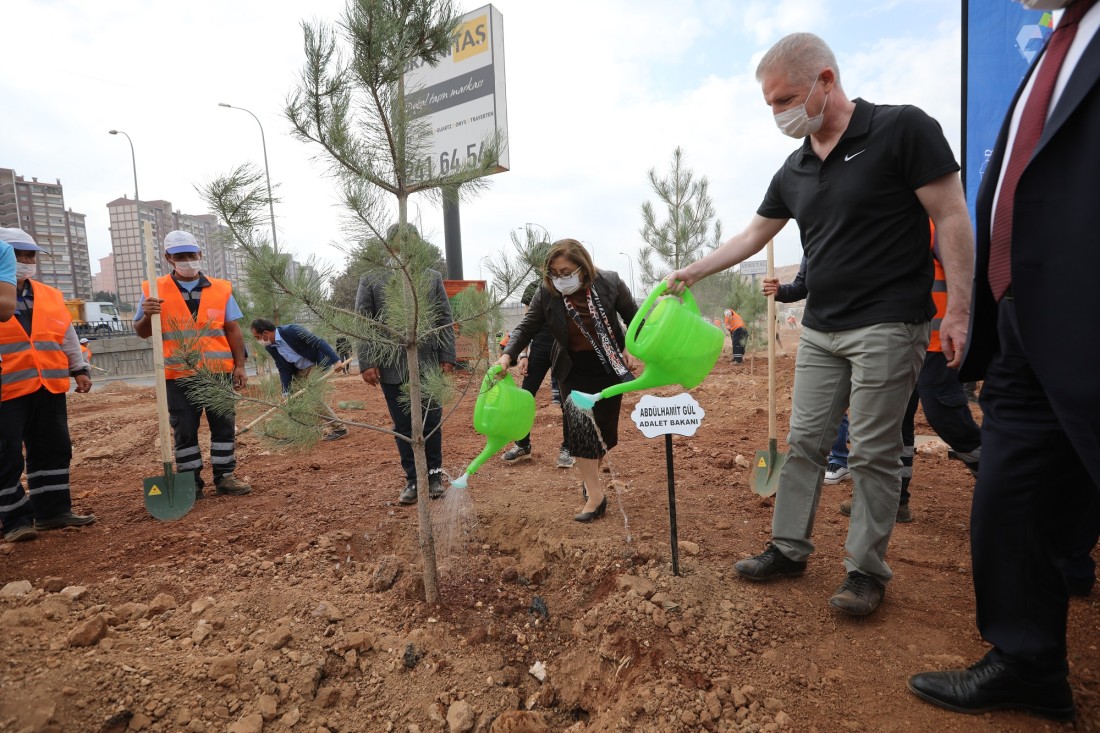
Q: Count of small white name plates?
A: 1